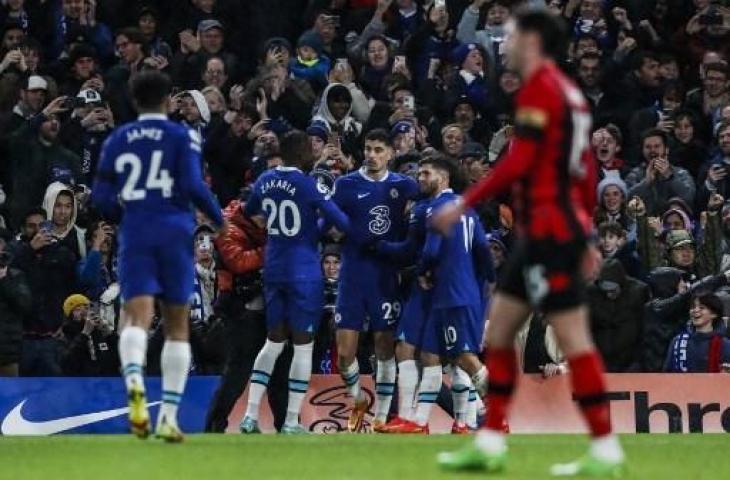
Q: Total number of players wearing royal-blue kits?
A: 5